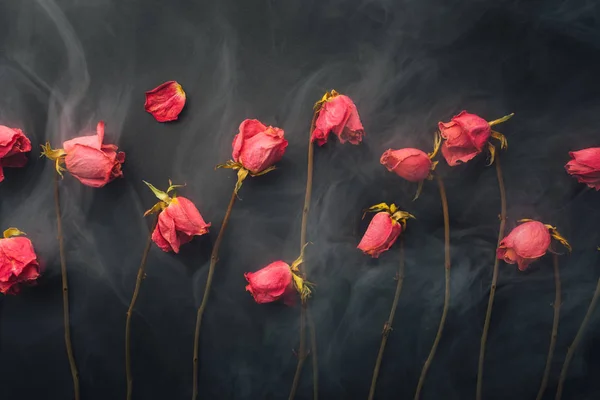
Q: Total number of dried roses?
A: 12